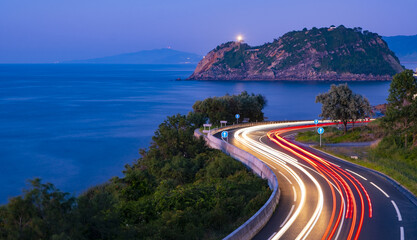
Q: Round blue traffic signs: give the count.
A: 4